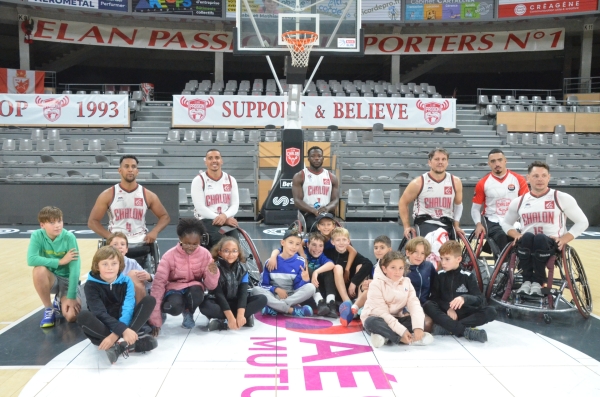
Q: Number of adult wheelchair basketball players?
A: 6